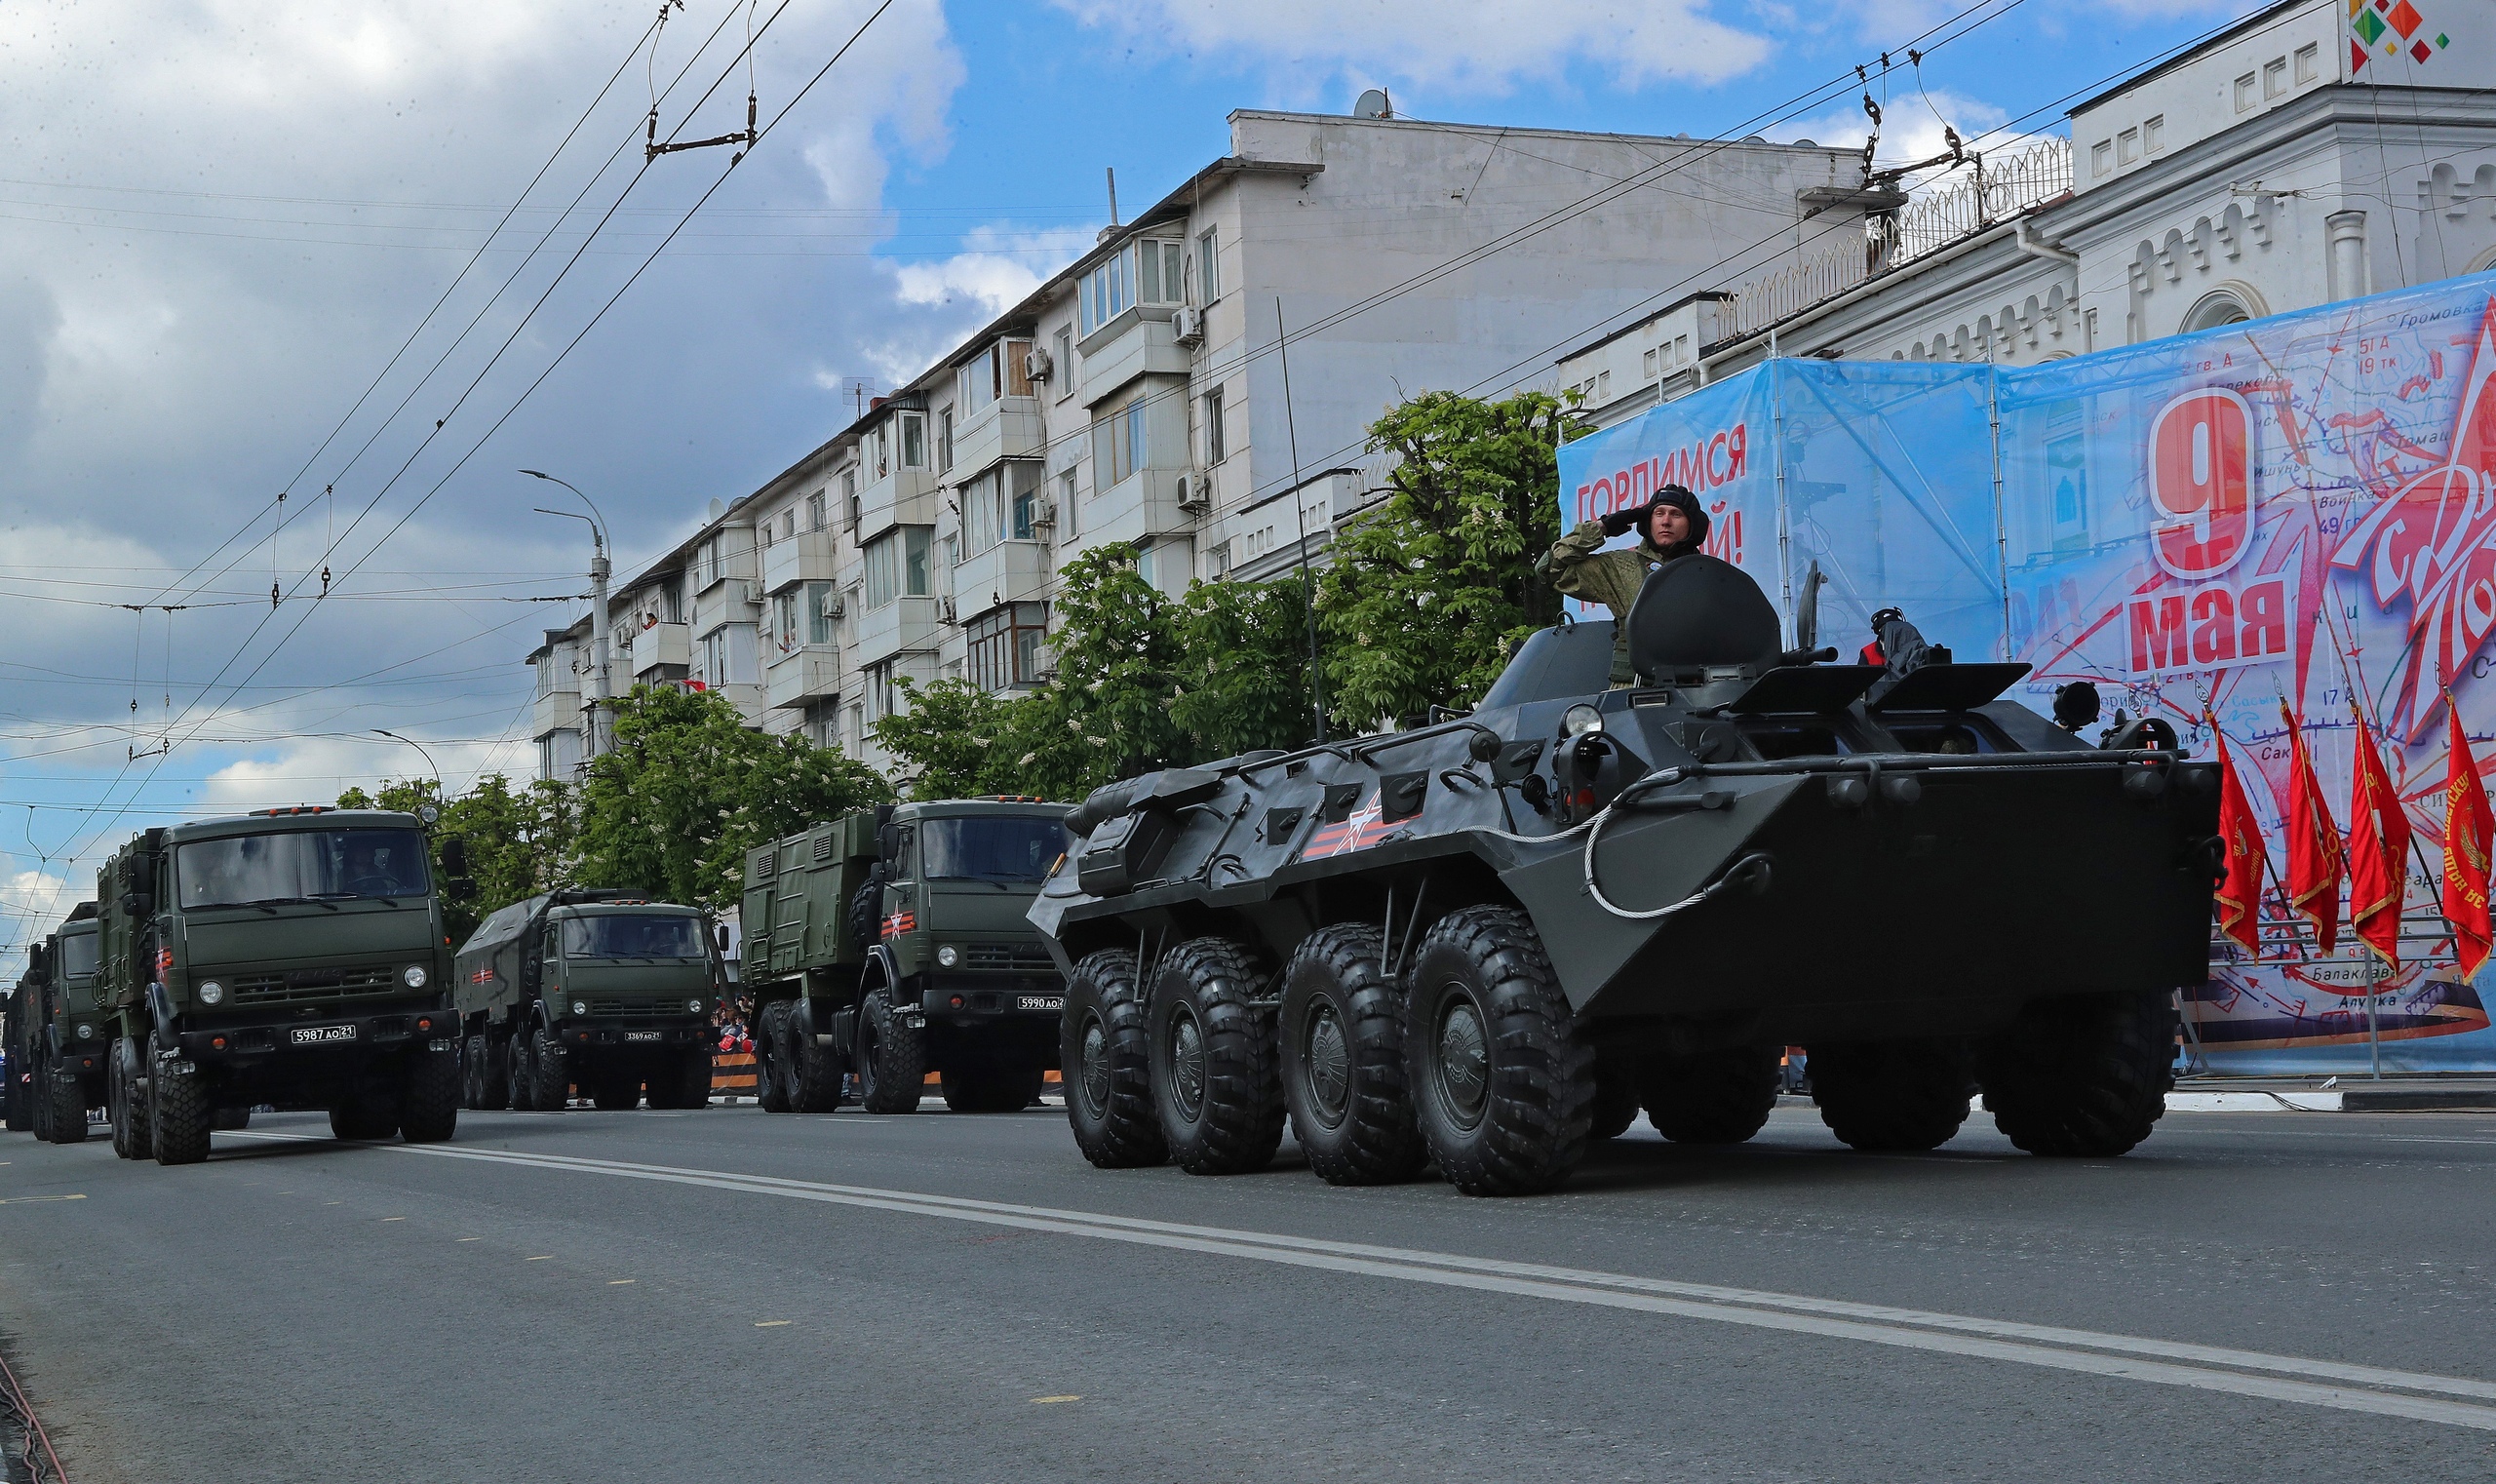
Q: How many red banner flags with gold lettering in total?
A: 4